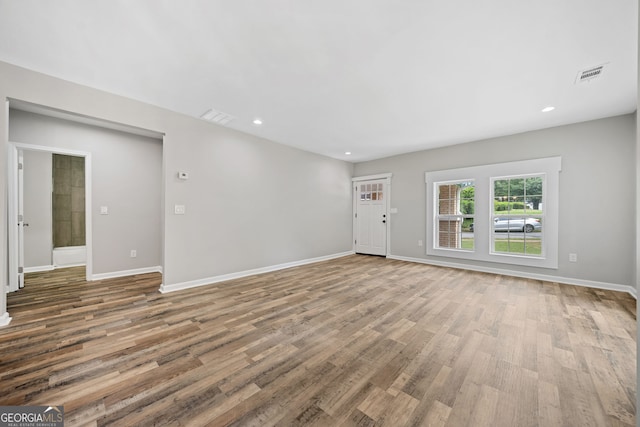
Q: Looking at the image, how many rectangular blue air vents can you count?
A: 0